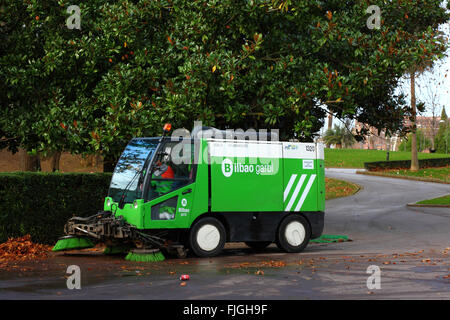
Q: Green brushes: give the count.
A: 3